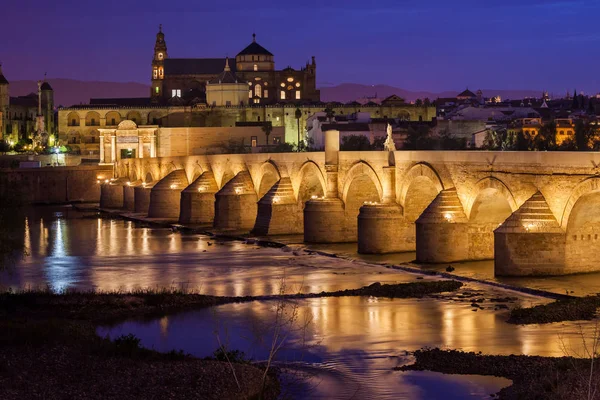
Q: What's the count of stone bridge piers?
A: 11